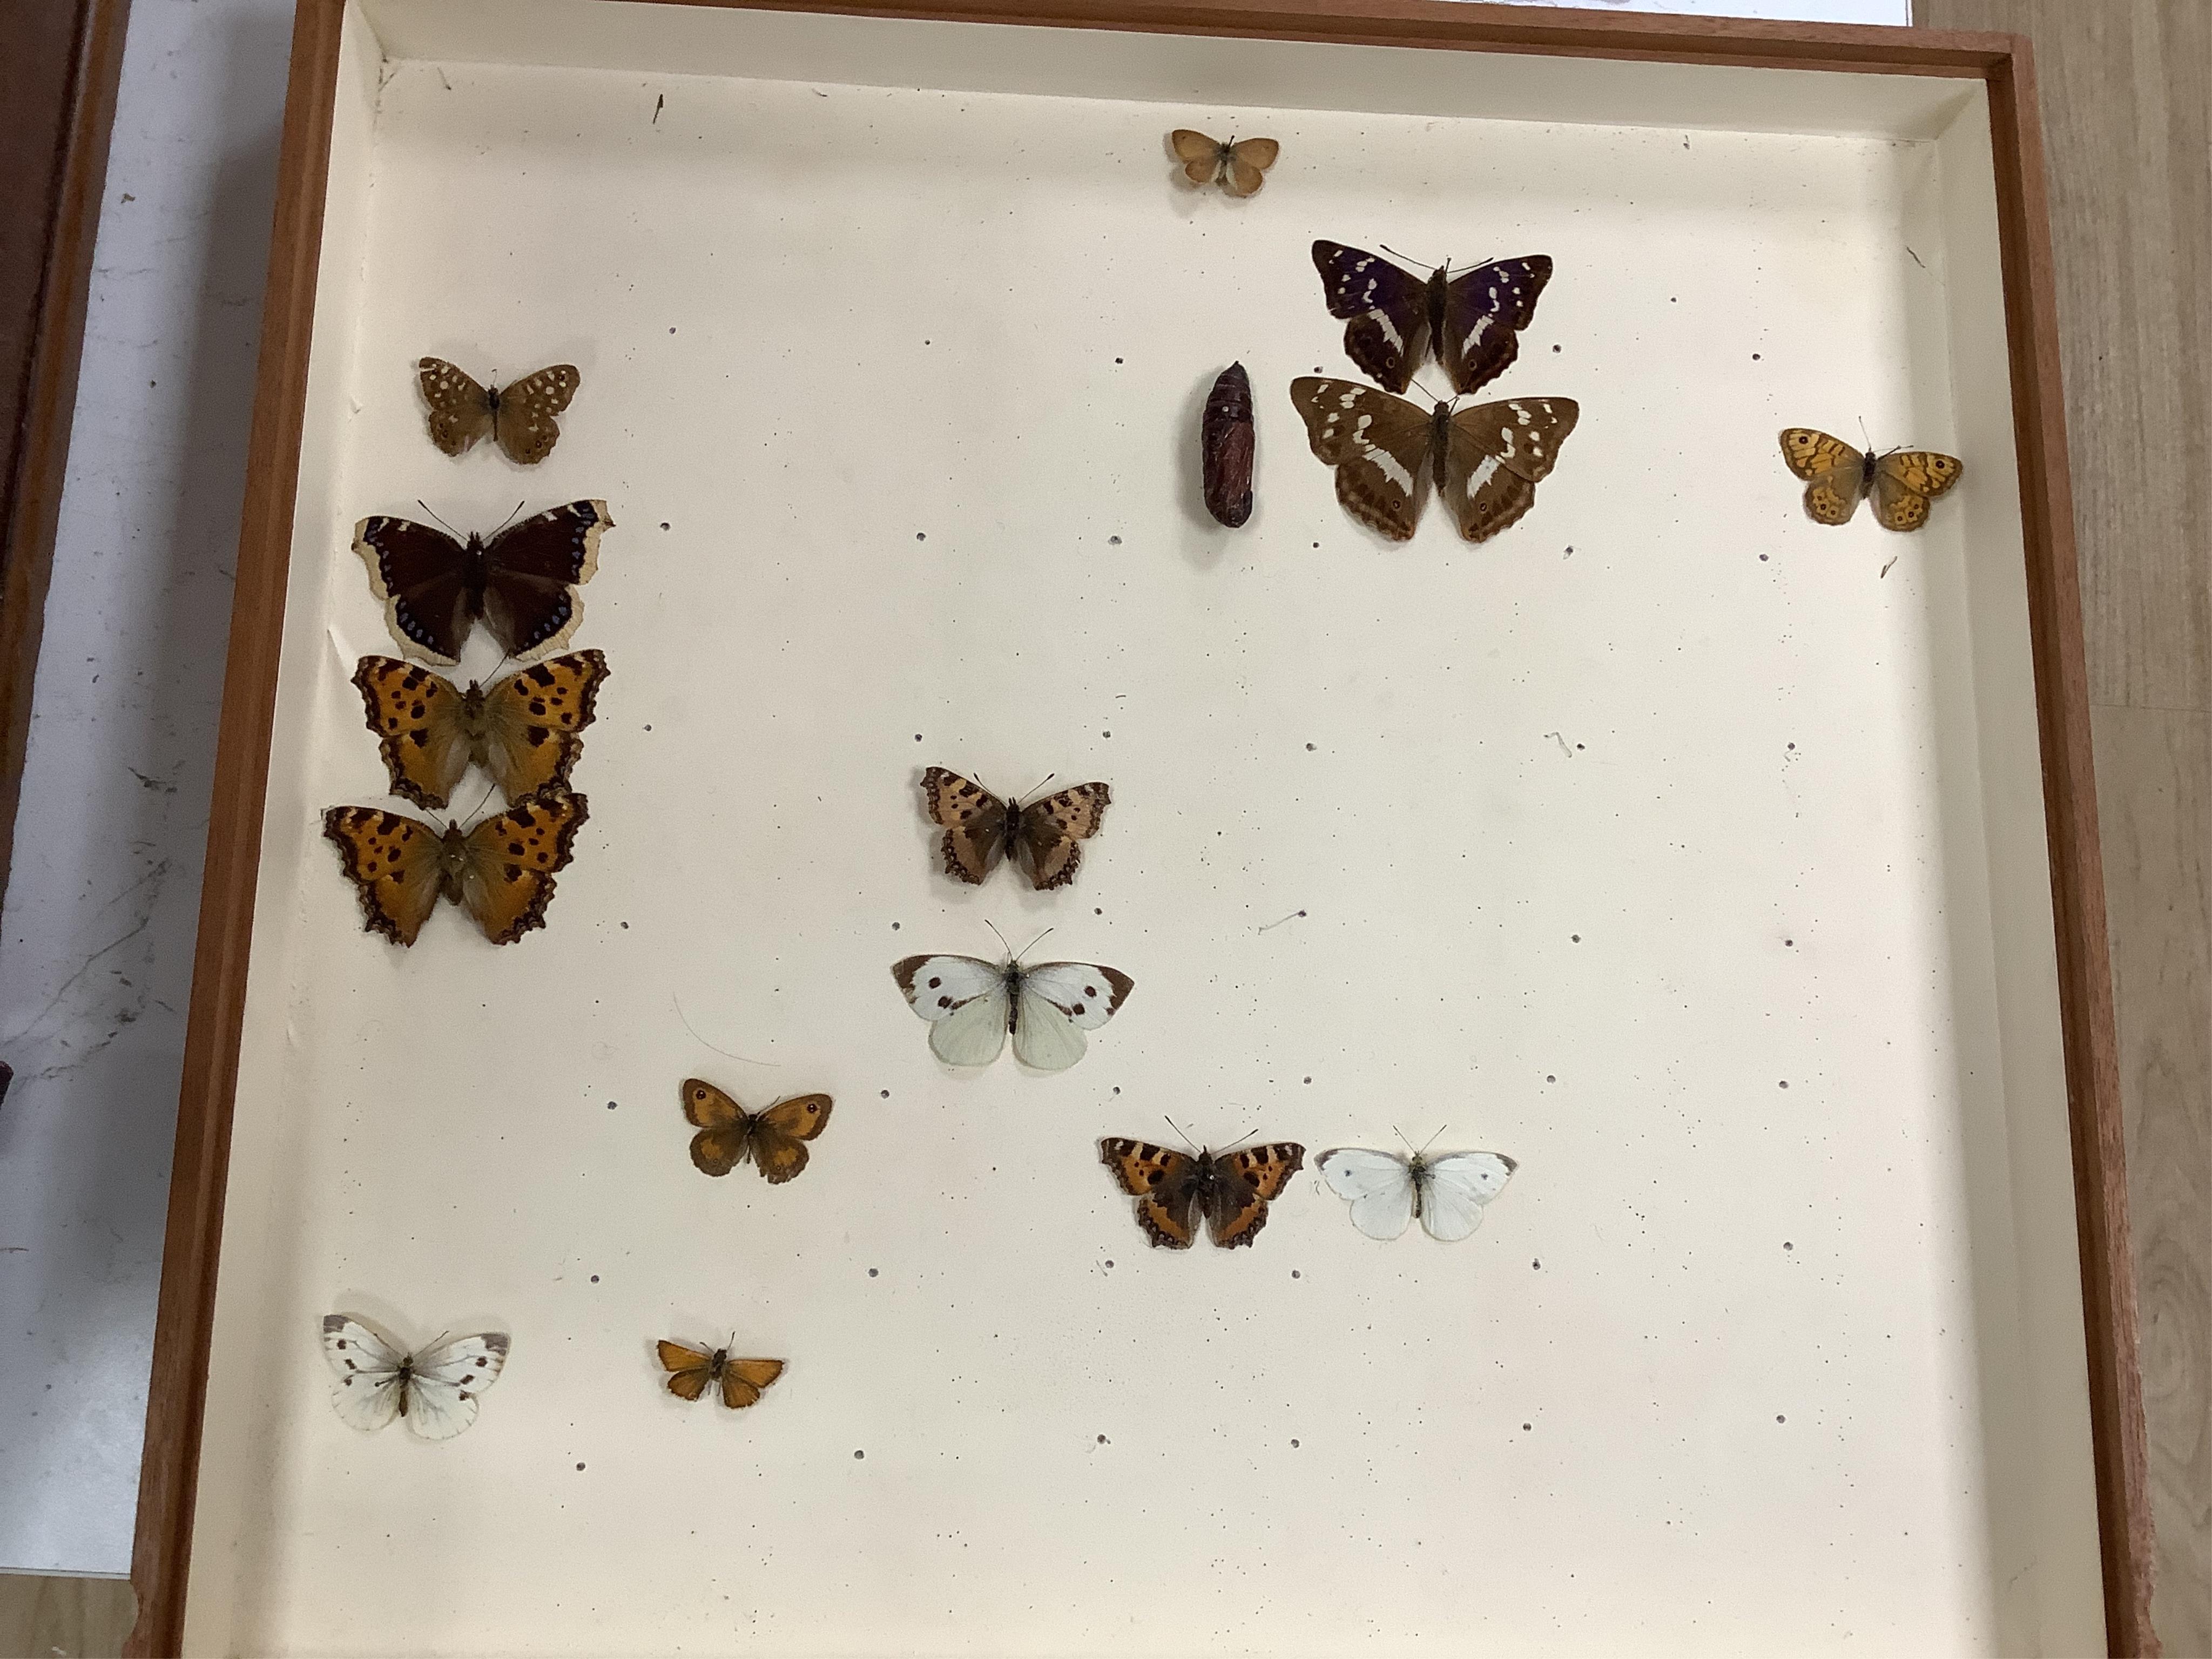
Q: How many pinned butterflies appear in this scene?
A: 15